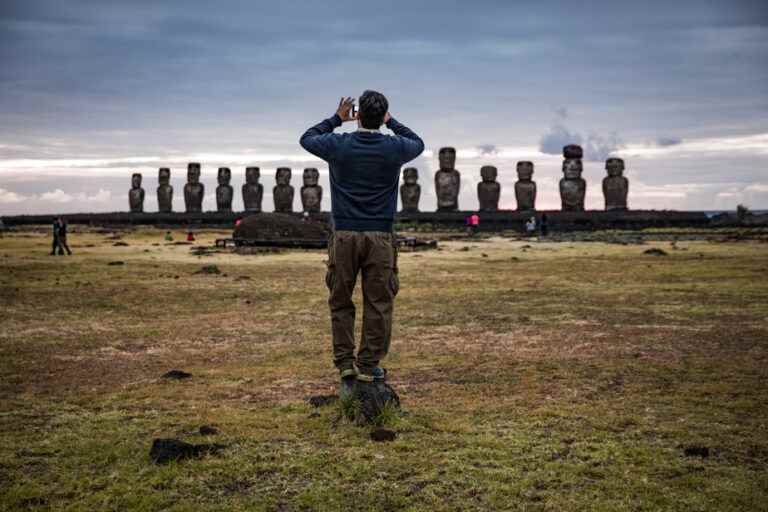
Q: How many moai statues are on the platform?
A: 13